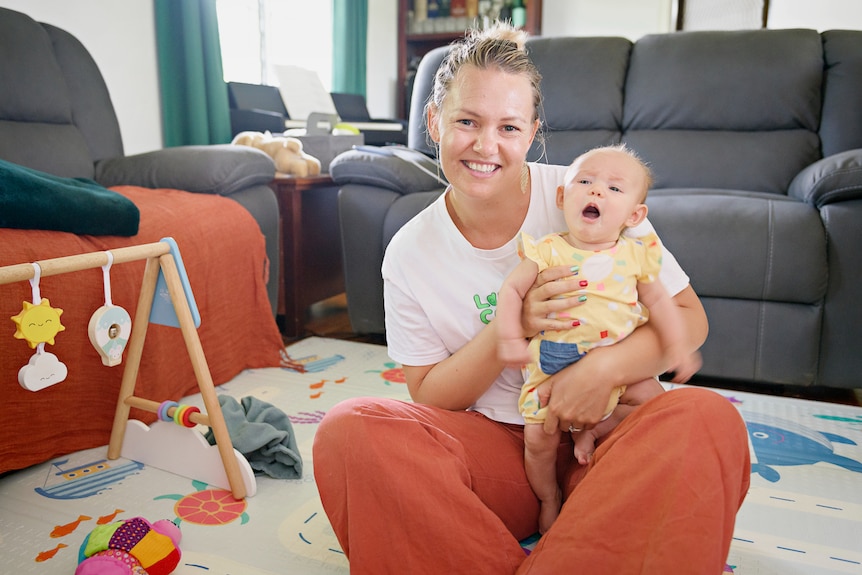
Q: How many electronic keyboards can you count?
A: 1